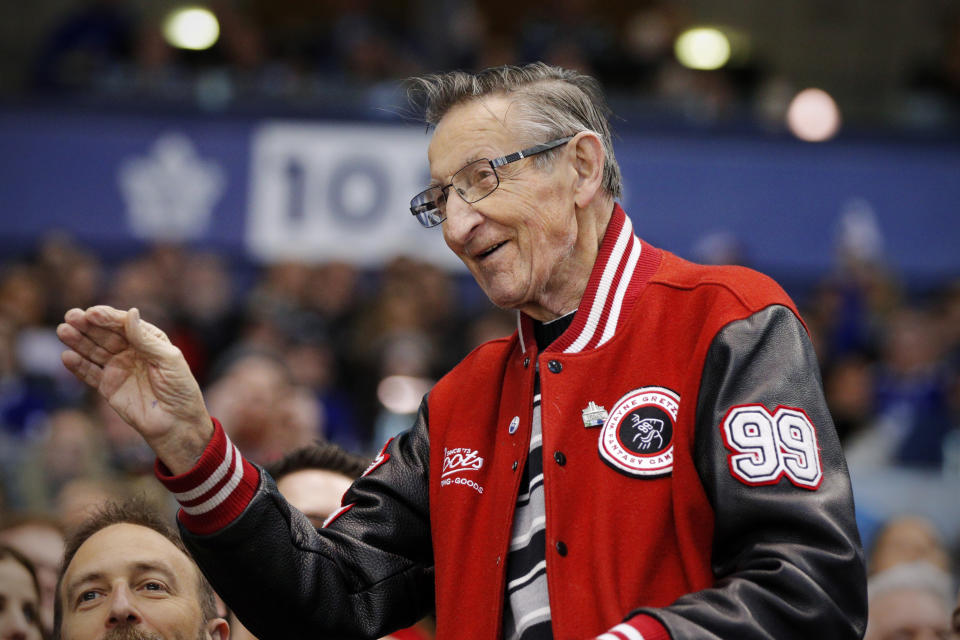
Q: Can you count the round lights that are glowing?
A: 3